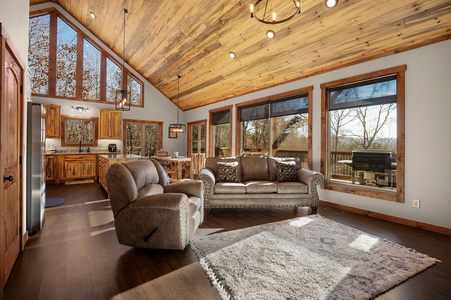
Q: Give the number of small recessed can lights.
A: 4